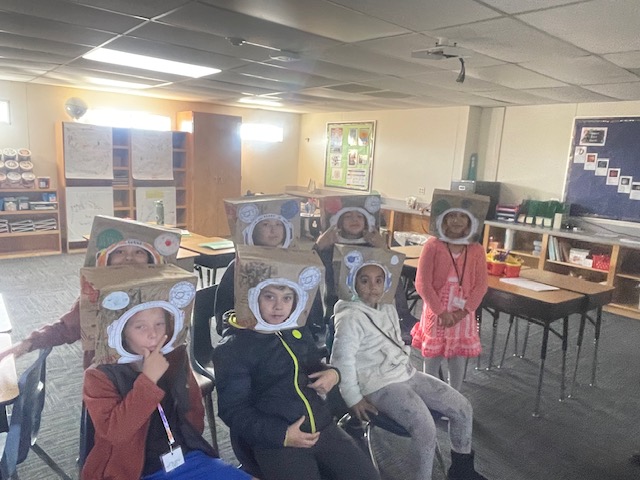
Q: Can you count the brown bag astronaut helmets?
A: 7